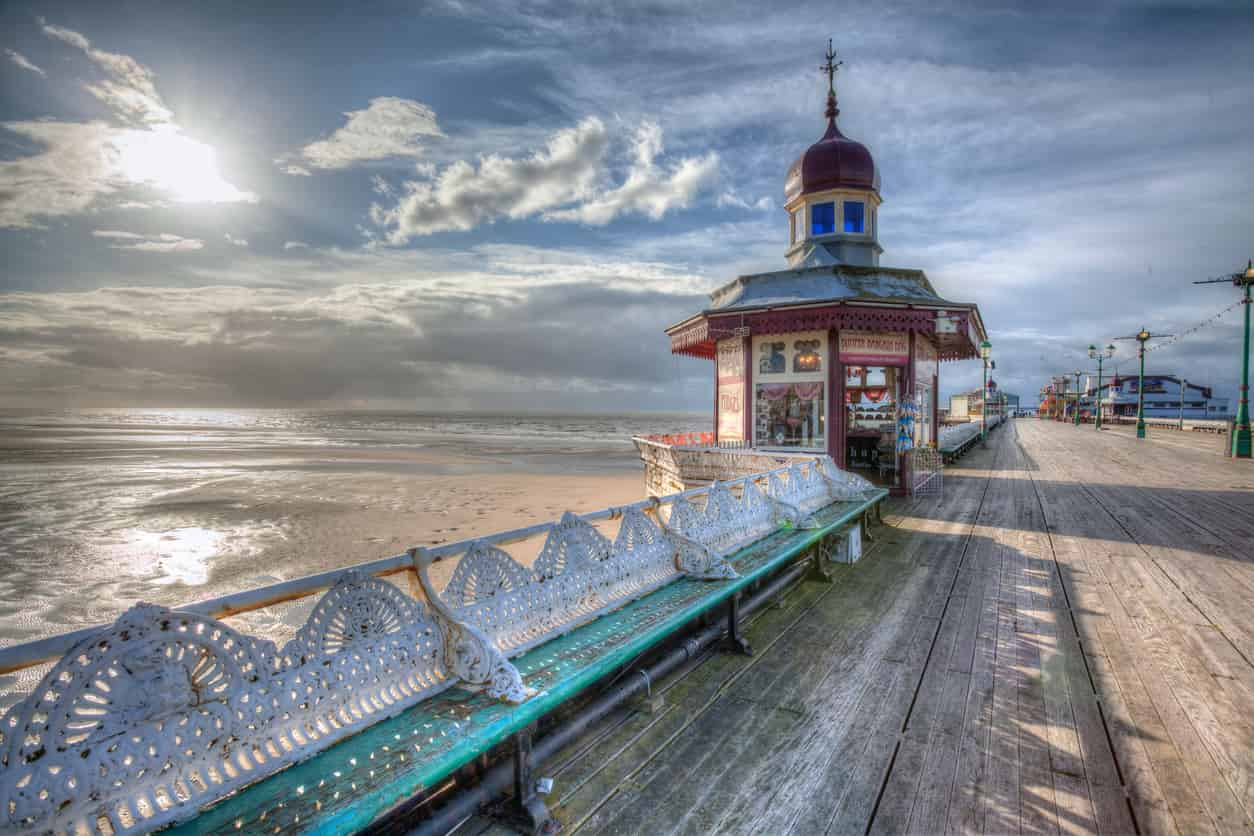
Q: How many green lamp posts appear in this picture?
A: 5